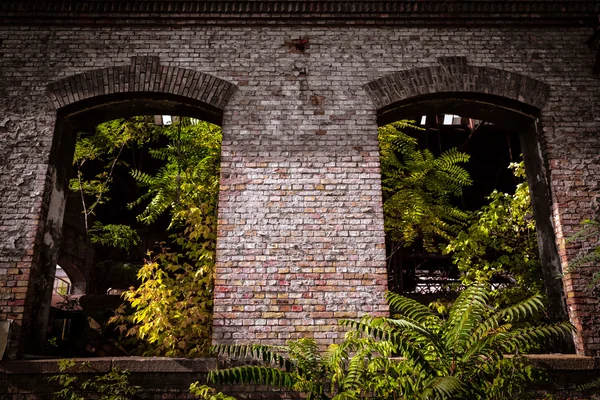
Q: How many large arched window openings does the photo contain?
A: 2